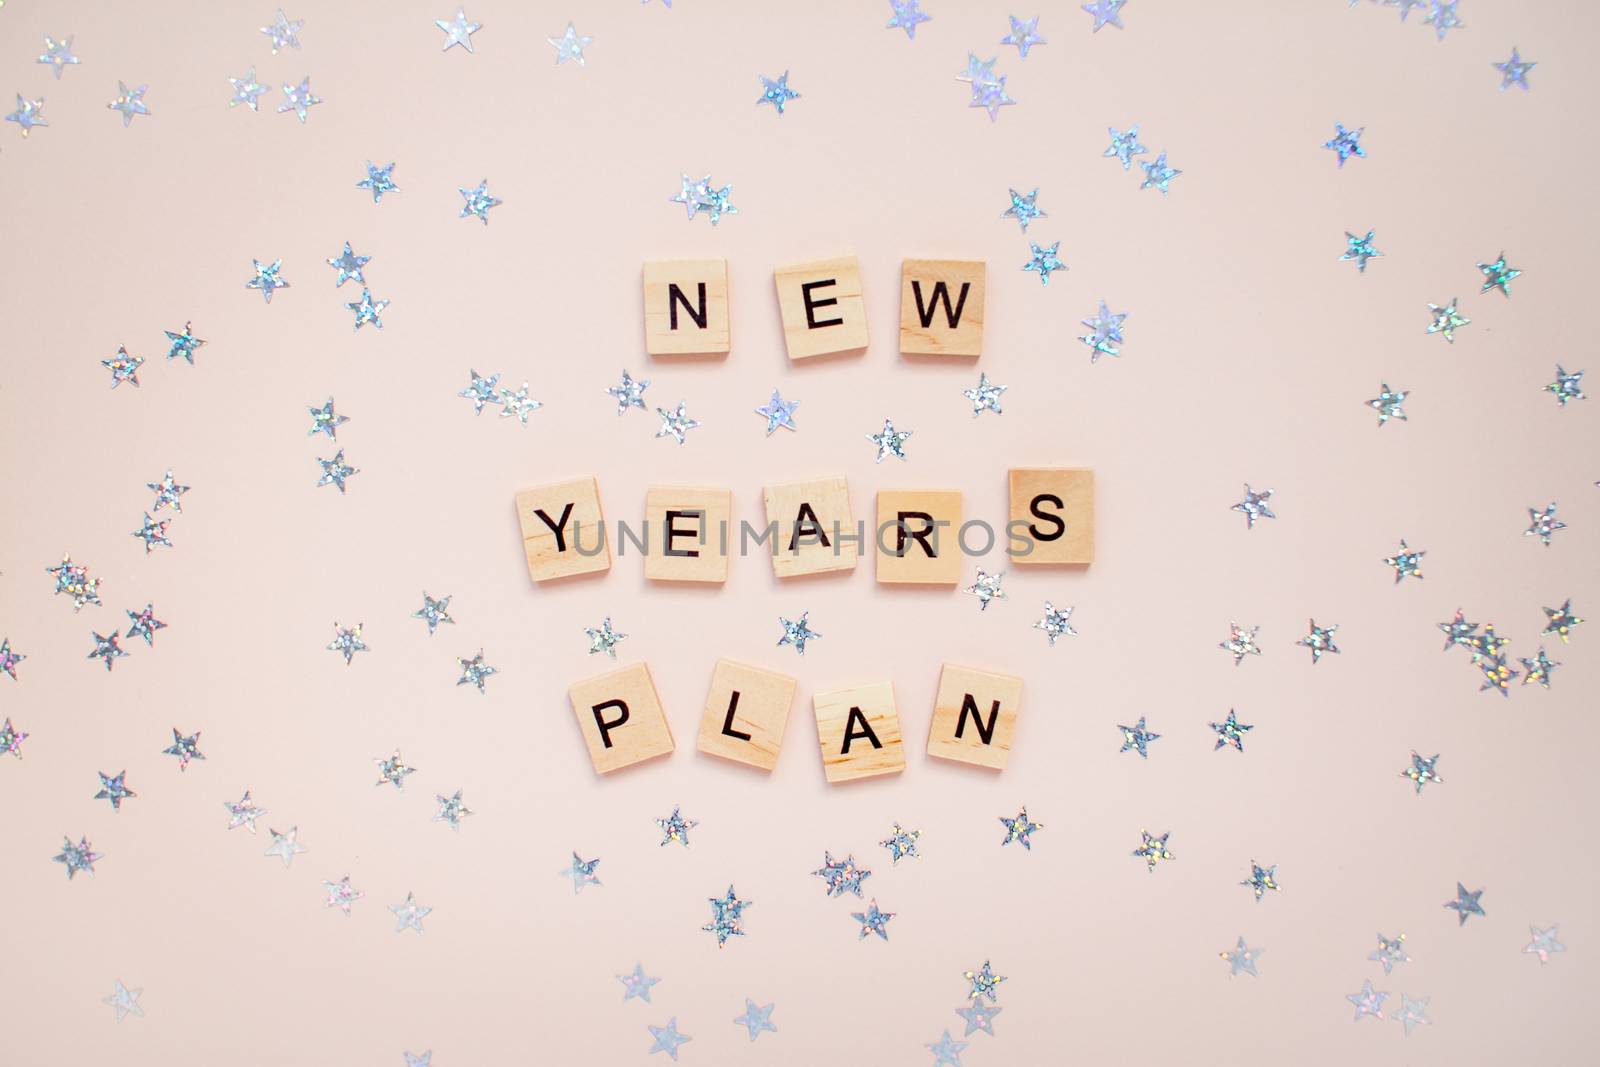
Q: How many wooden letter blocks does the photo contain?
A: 12